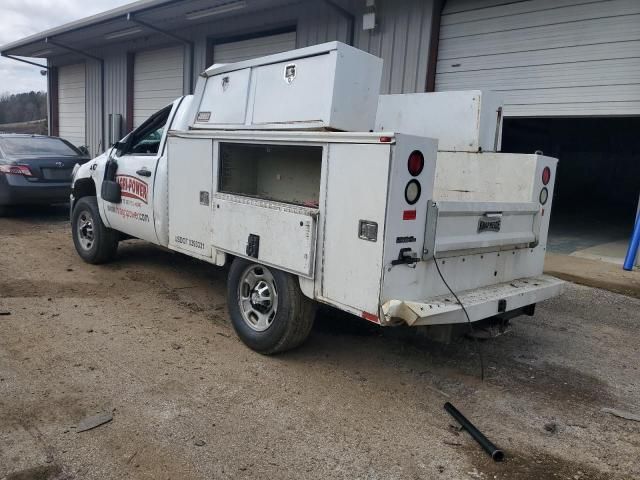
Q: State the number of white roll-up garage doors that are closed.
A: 3